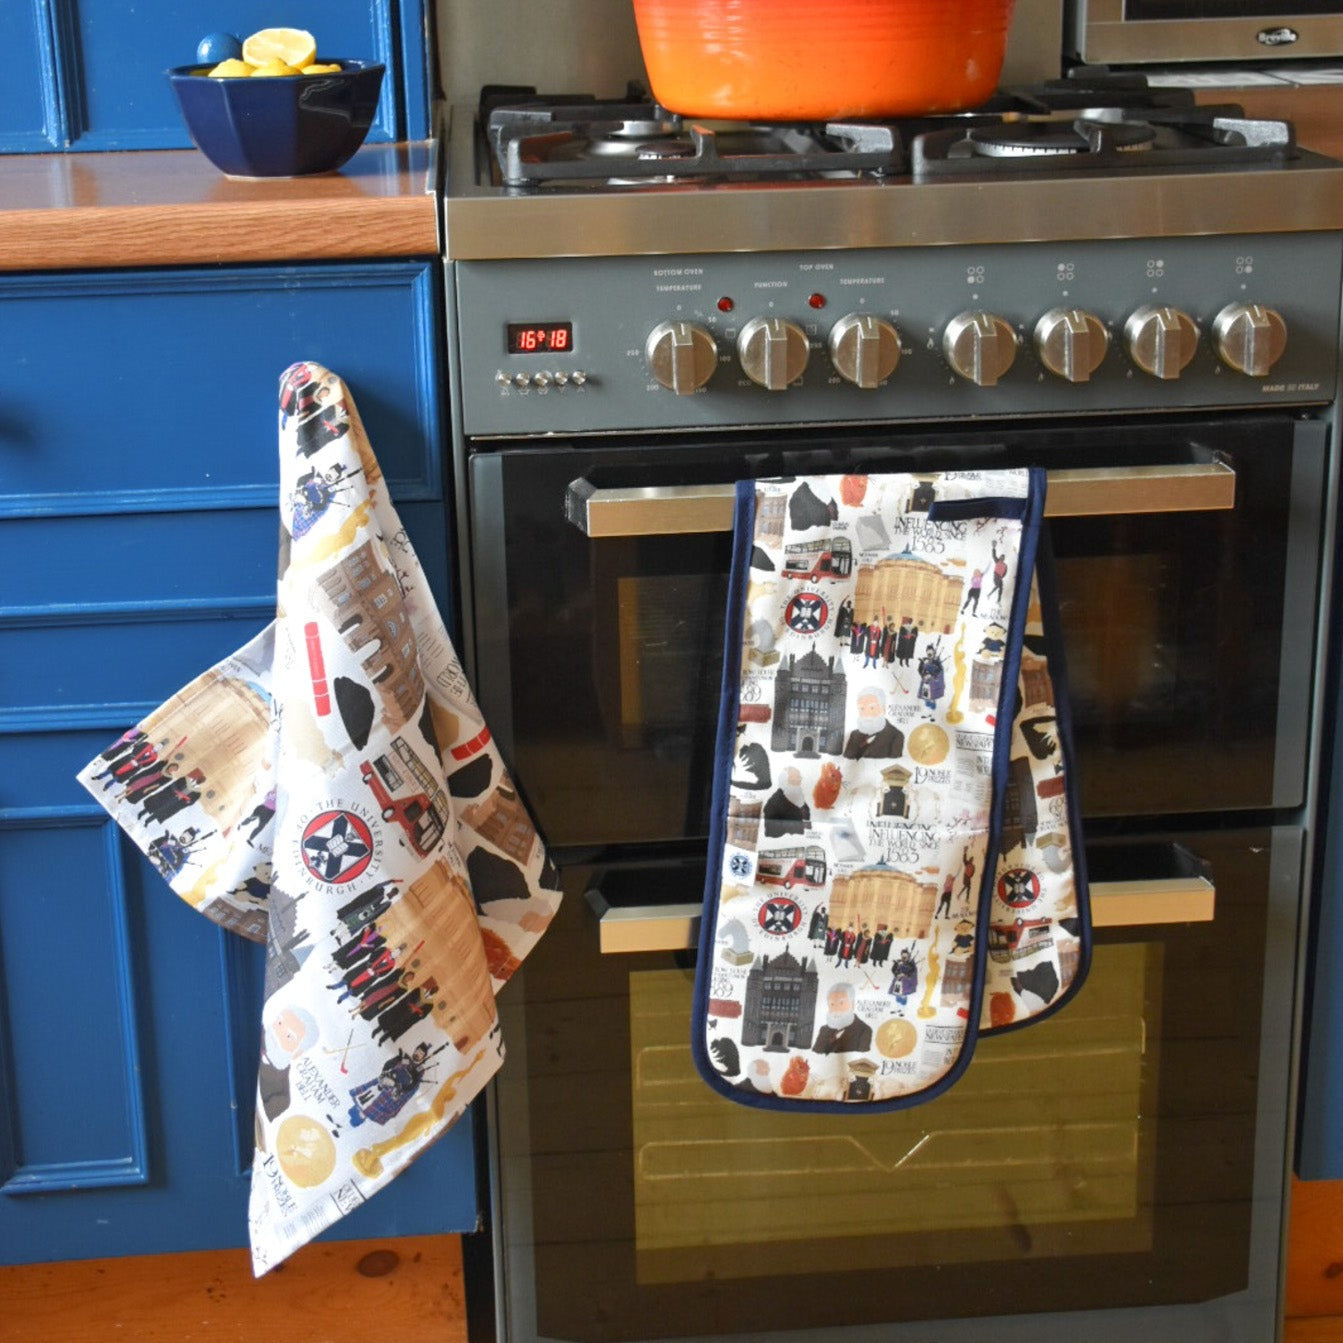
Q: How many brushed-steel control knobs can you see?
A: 7